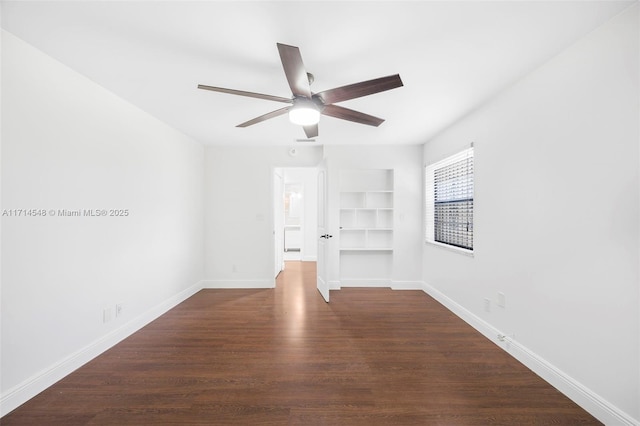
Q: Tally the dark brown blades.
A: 6